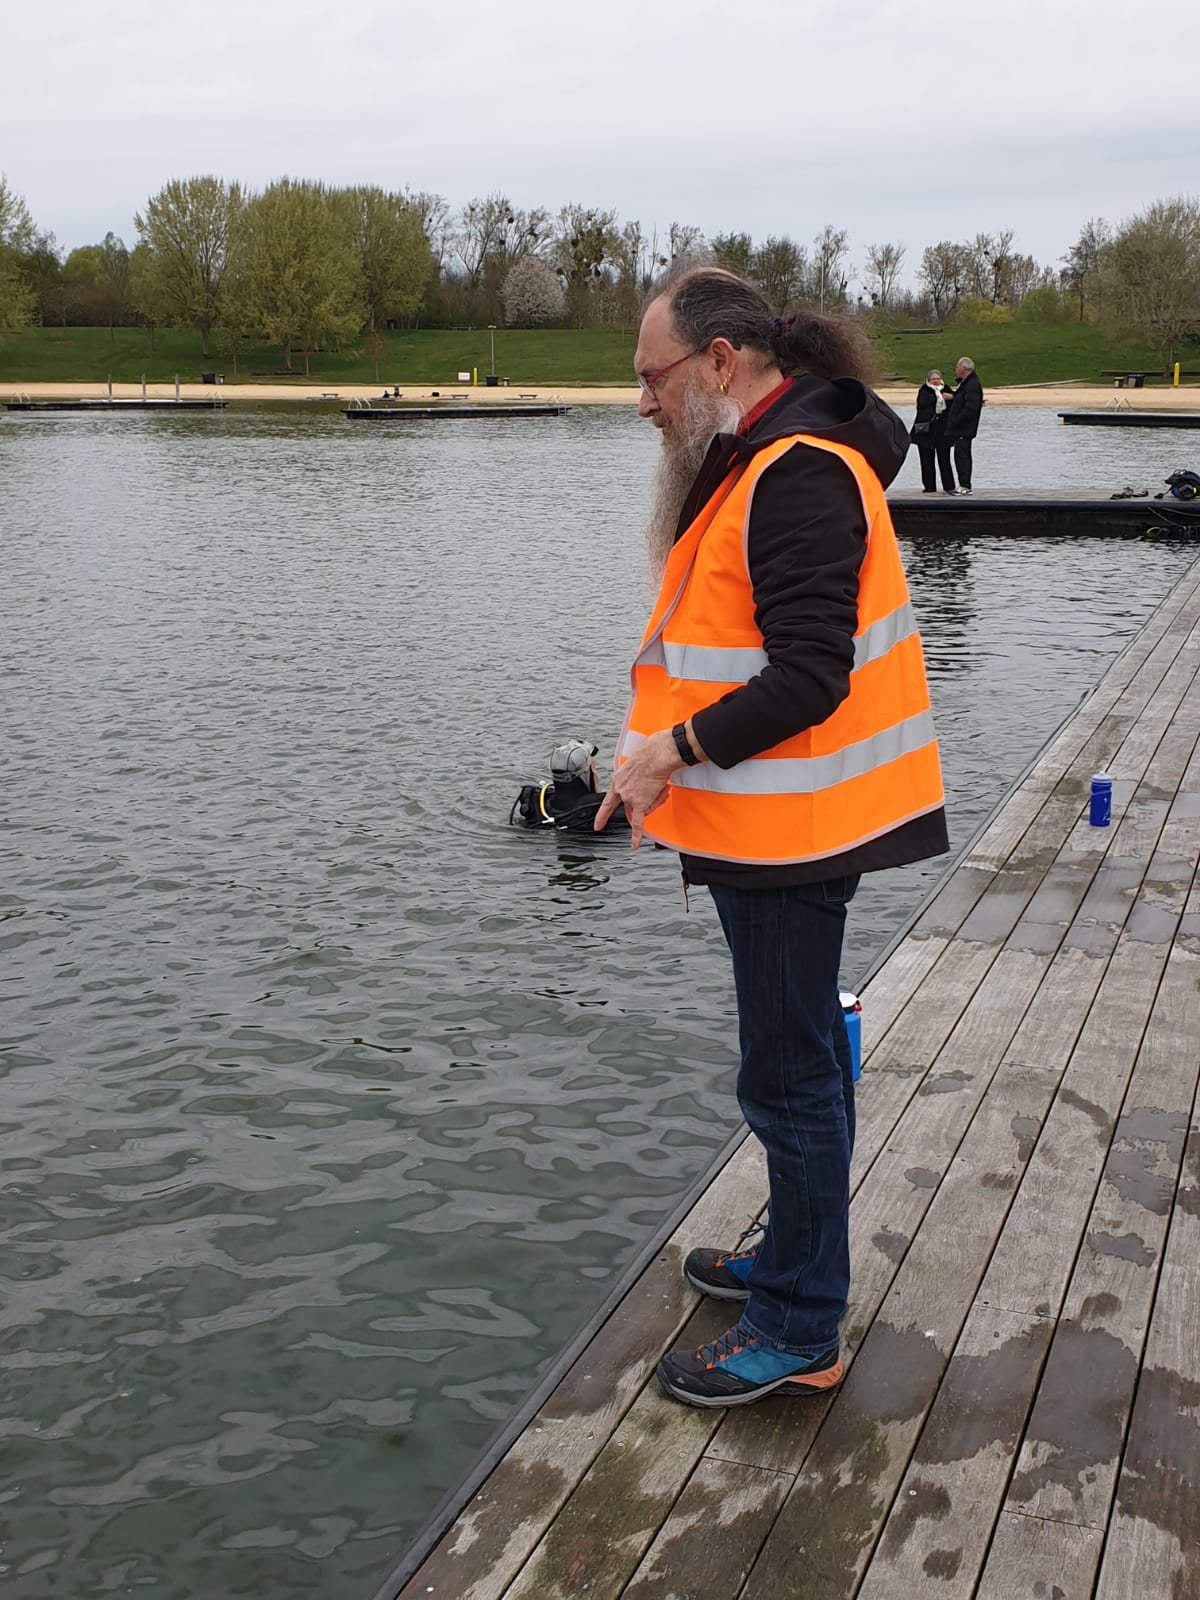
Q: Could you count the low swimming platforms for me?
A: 3